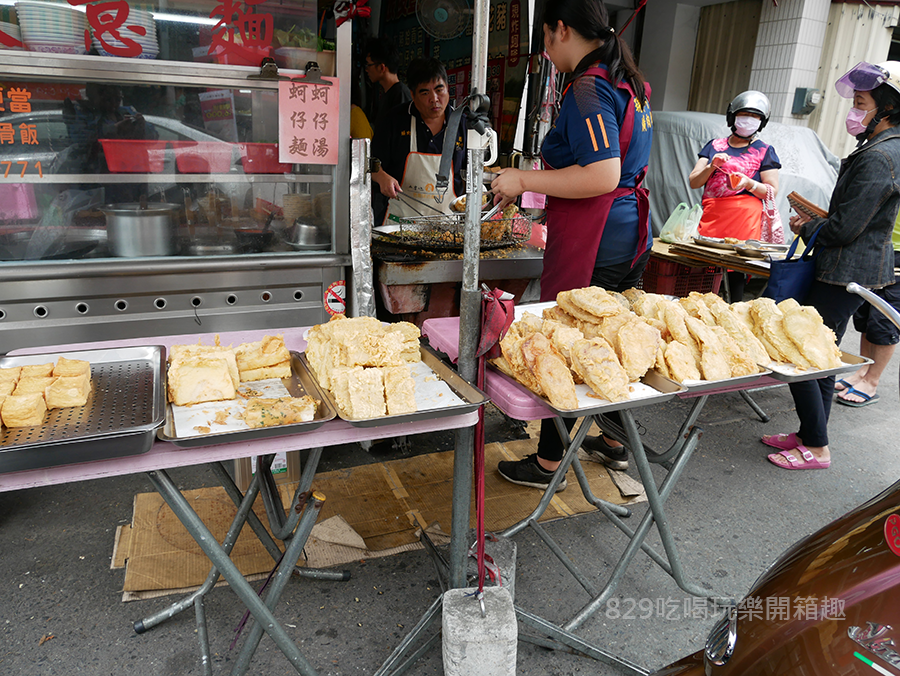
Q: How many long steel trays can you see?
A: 6